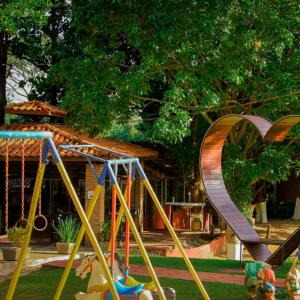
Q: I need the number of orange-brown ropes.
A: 3